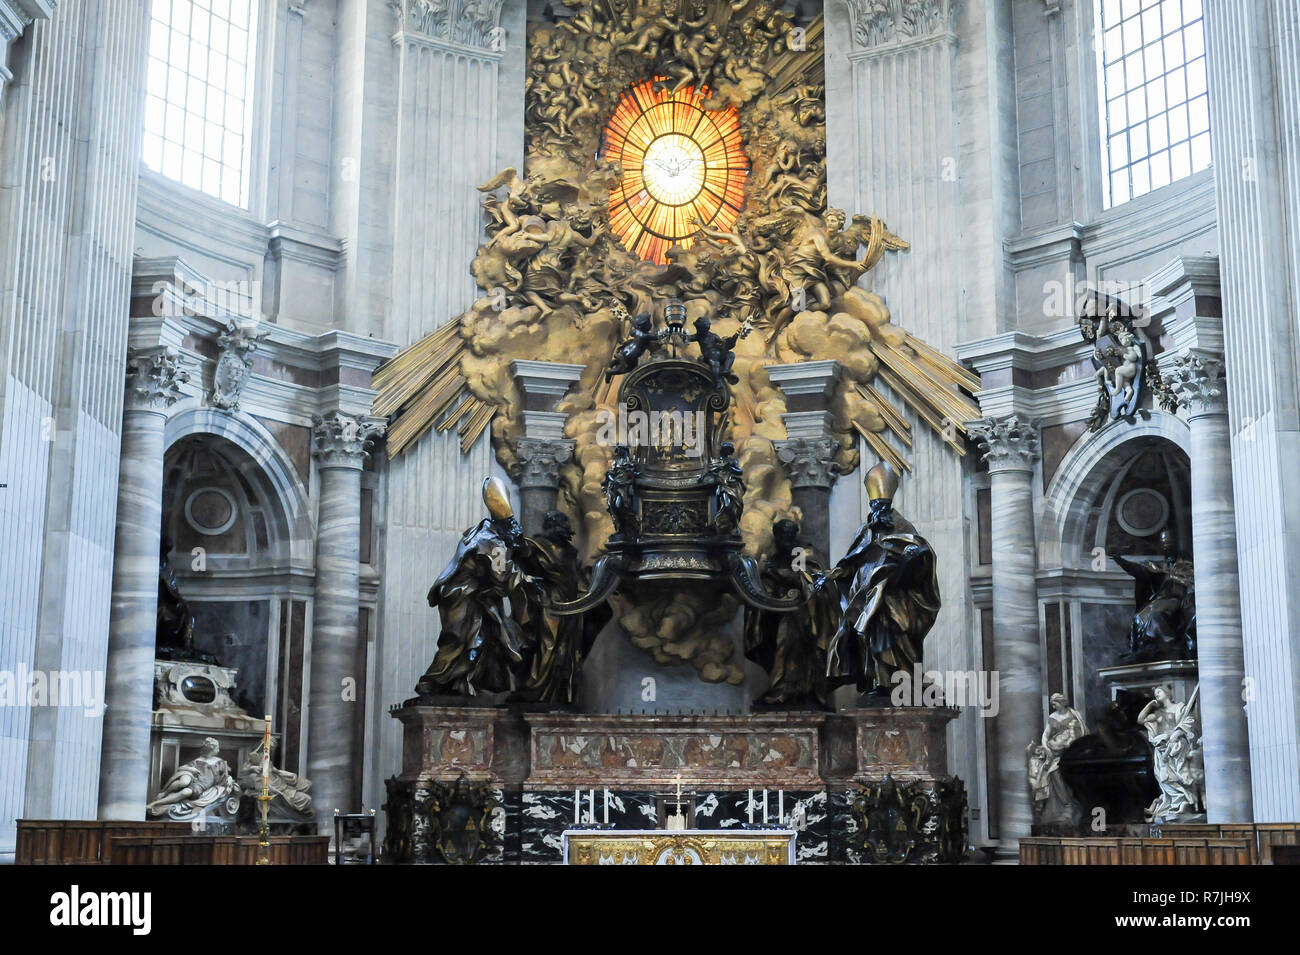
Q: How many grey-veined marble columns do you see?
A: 4